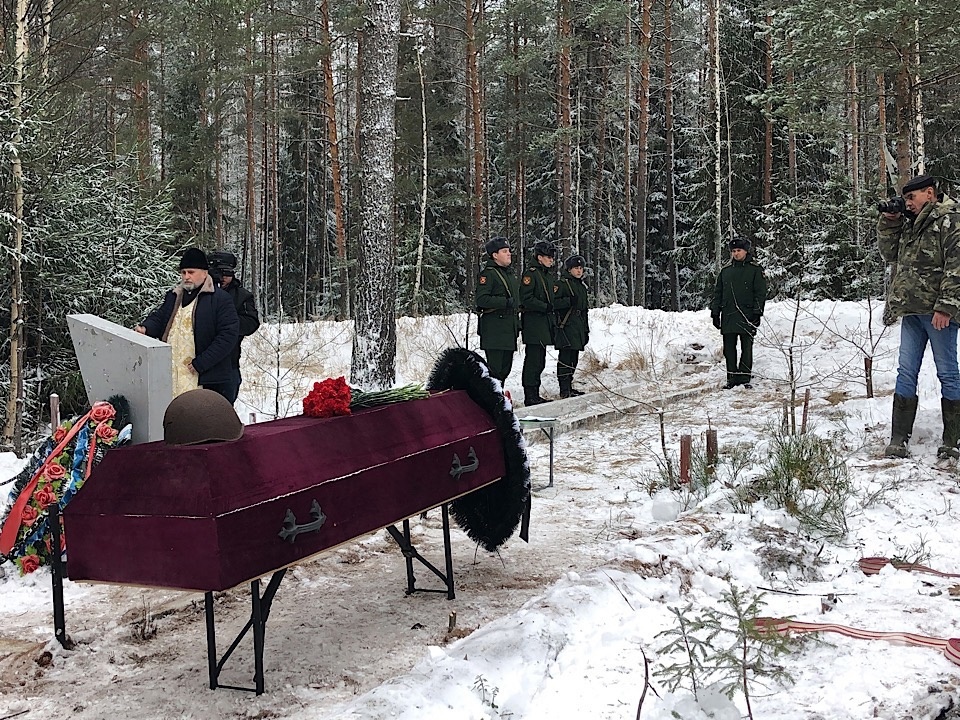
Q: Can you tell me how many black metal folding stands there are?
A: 2